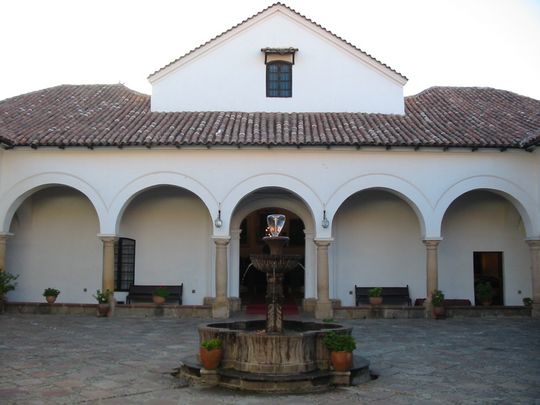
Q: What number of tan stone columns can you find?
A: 6